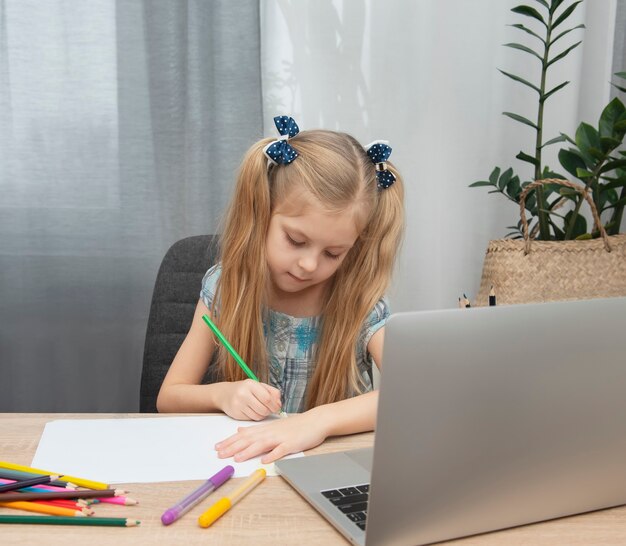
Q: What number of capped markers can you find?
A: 2